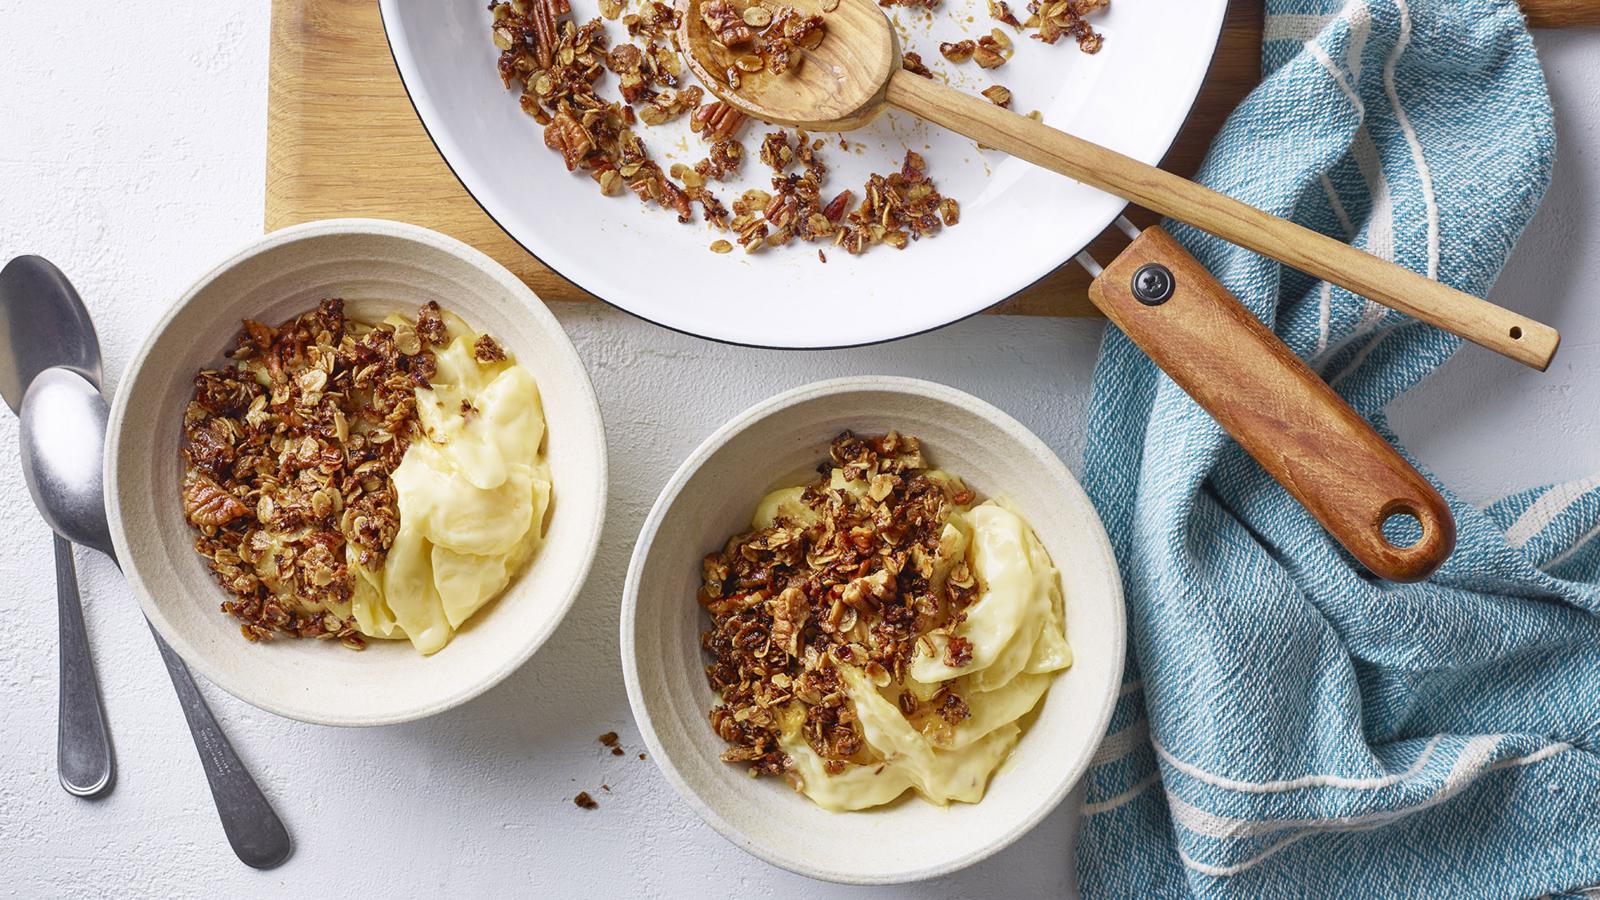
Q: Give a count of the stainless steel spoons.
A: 2